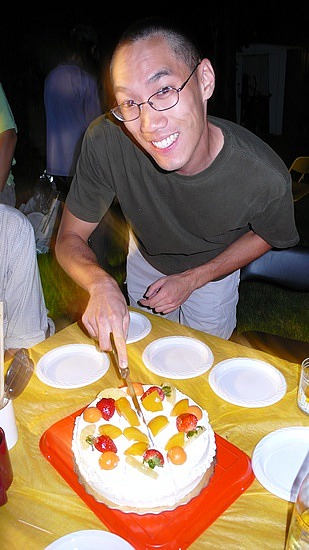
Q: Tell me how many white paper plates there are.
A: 6